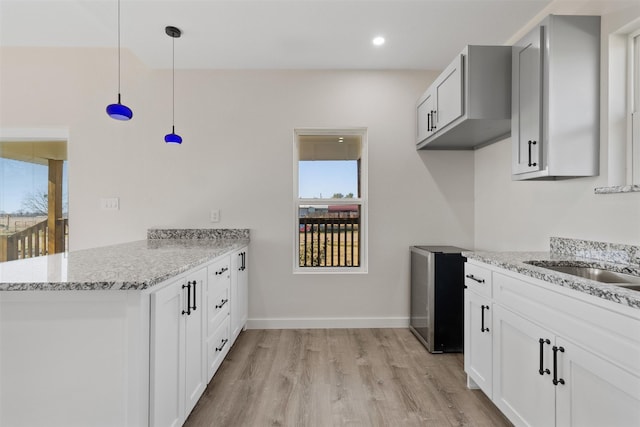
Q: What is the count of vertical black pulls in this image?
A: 10